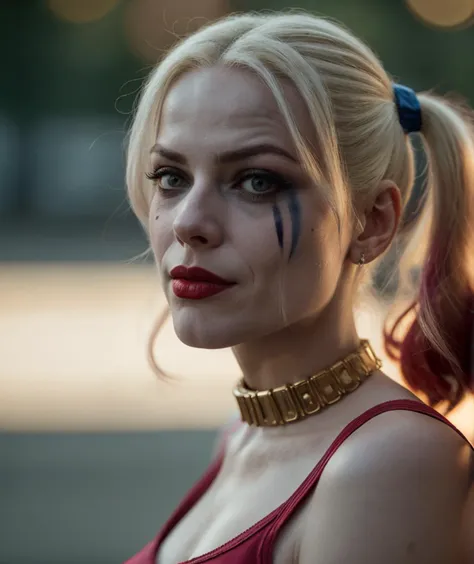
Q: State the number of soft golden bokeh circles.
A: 3